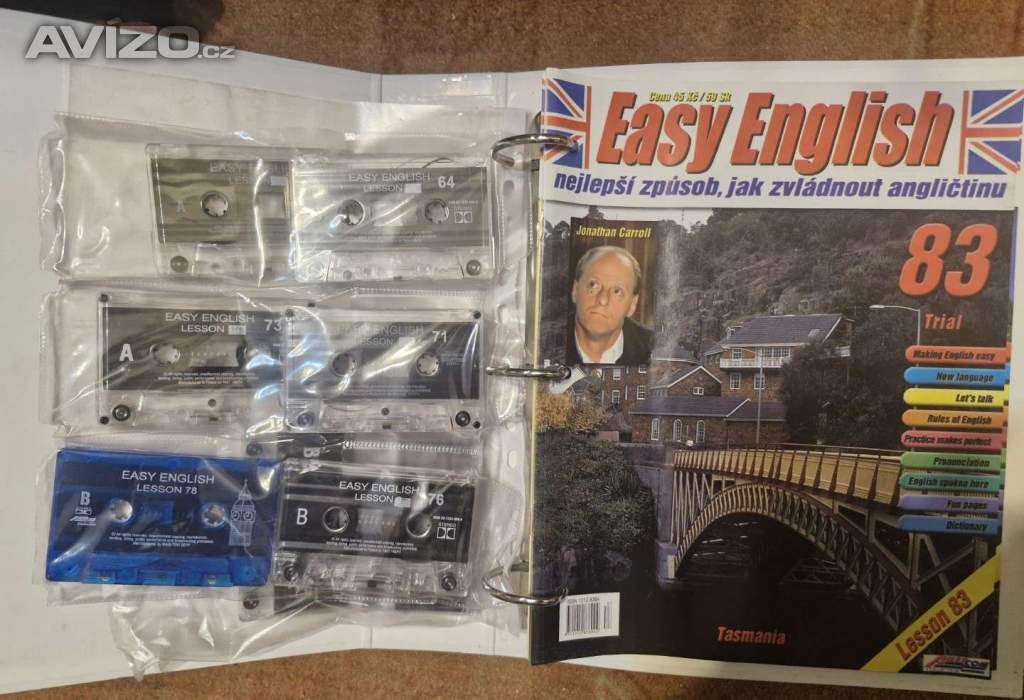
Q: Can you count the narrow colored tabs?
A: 9